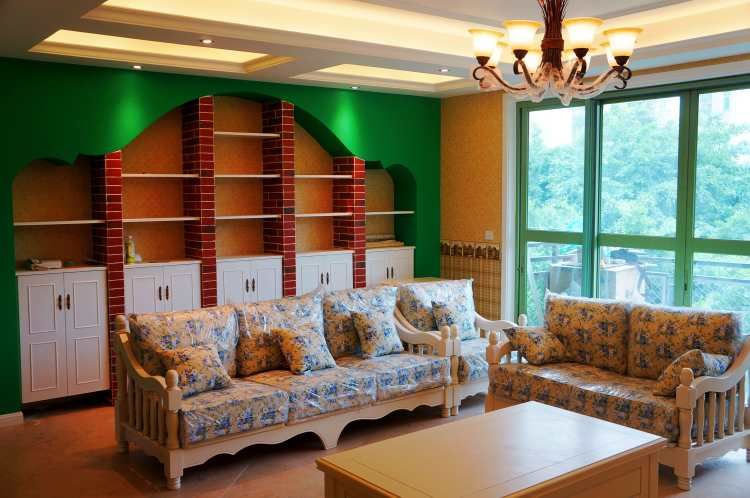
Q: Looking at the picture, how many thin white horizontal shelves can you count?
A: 9